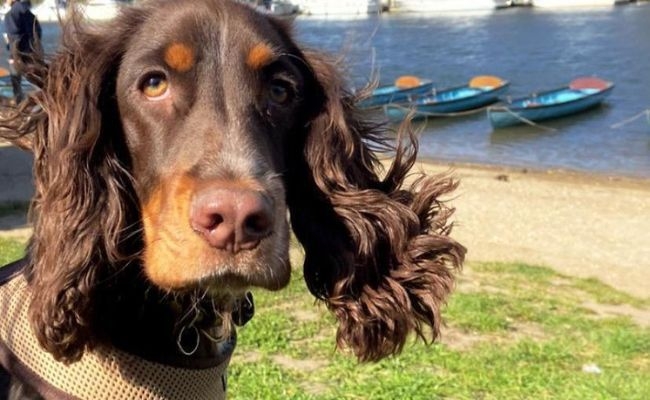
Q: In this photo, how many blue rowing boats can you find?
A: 3